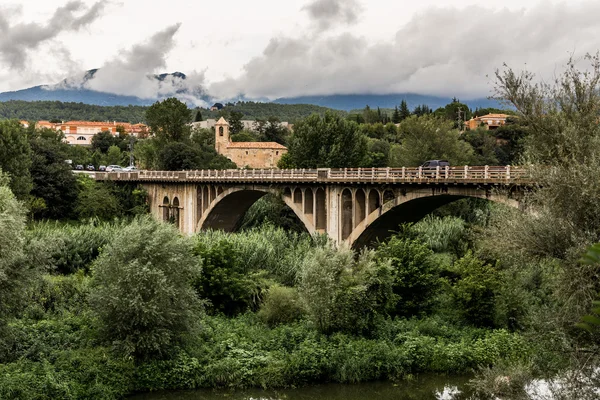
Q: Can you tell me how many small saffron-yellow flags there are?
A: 0